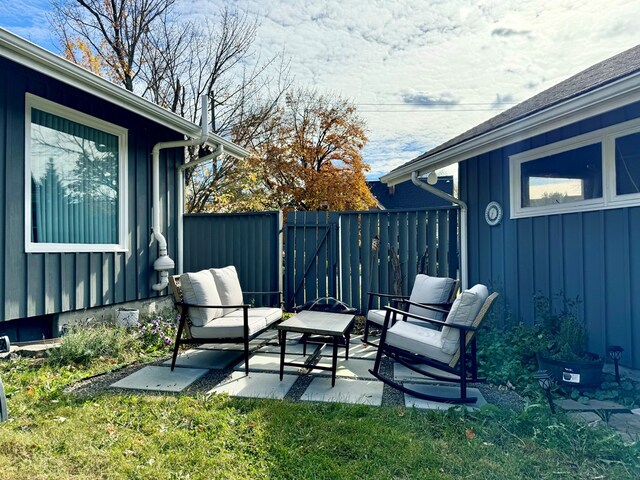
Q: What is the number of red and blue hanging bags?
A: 0